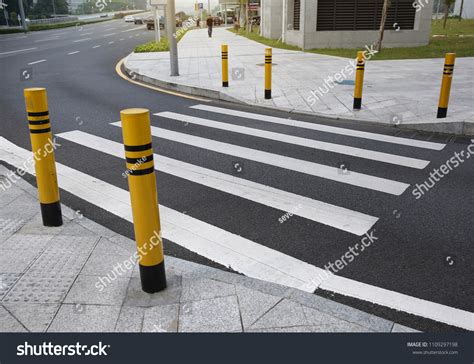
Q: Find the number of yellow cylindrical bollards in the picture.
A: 6